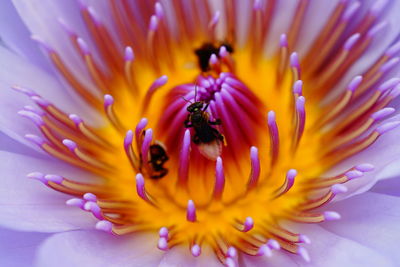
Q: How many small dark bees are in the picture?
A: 3